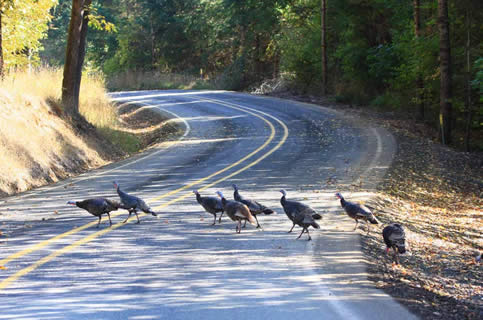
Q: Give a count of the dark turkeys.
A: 8